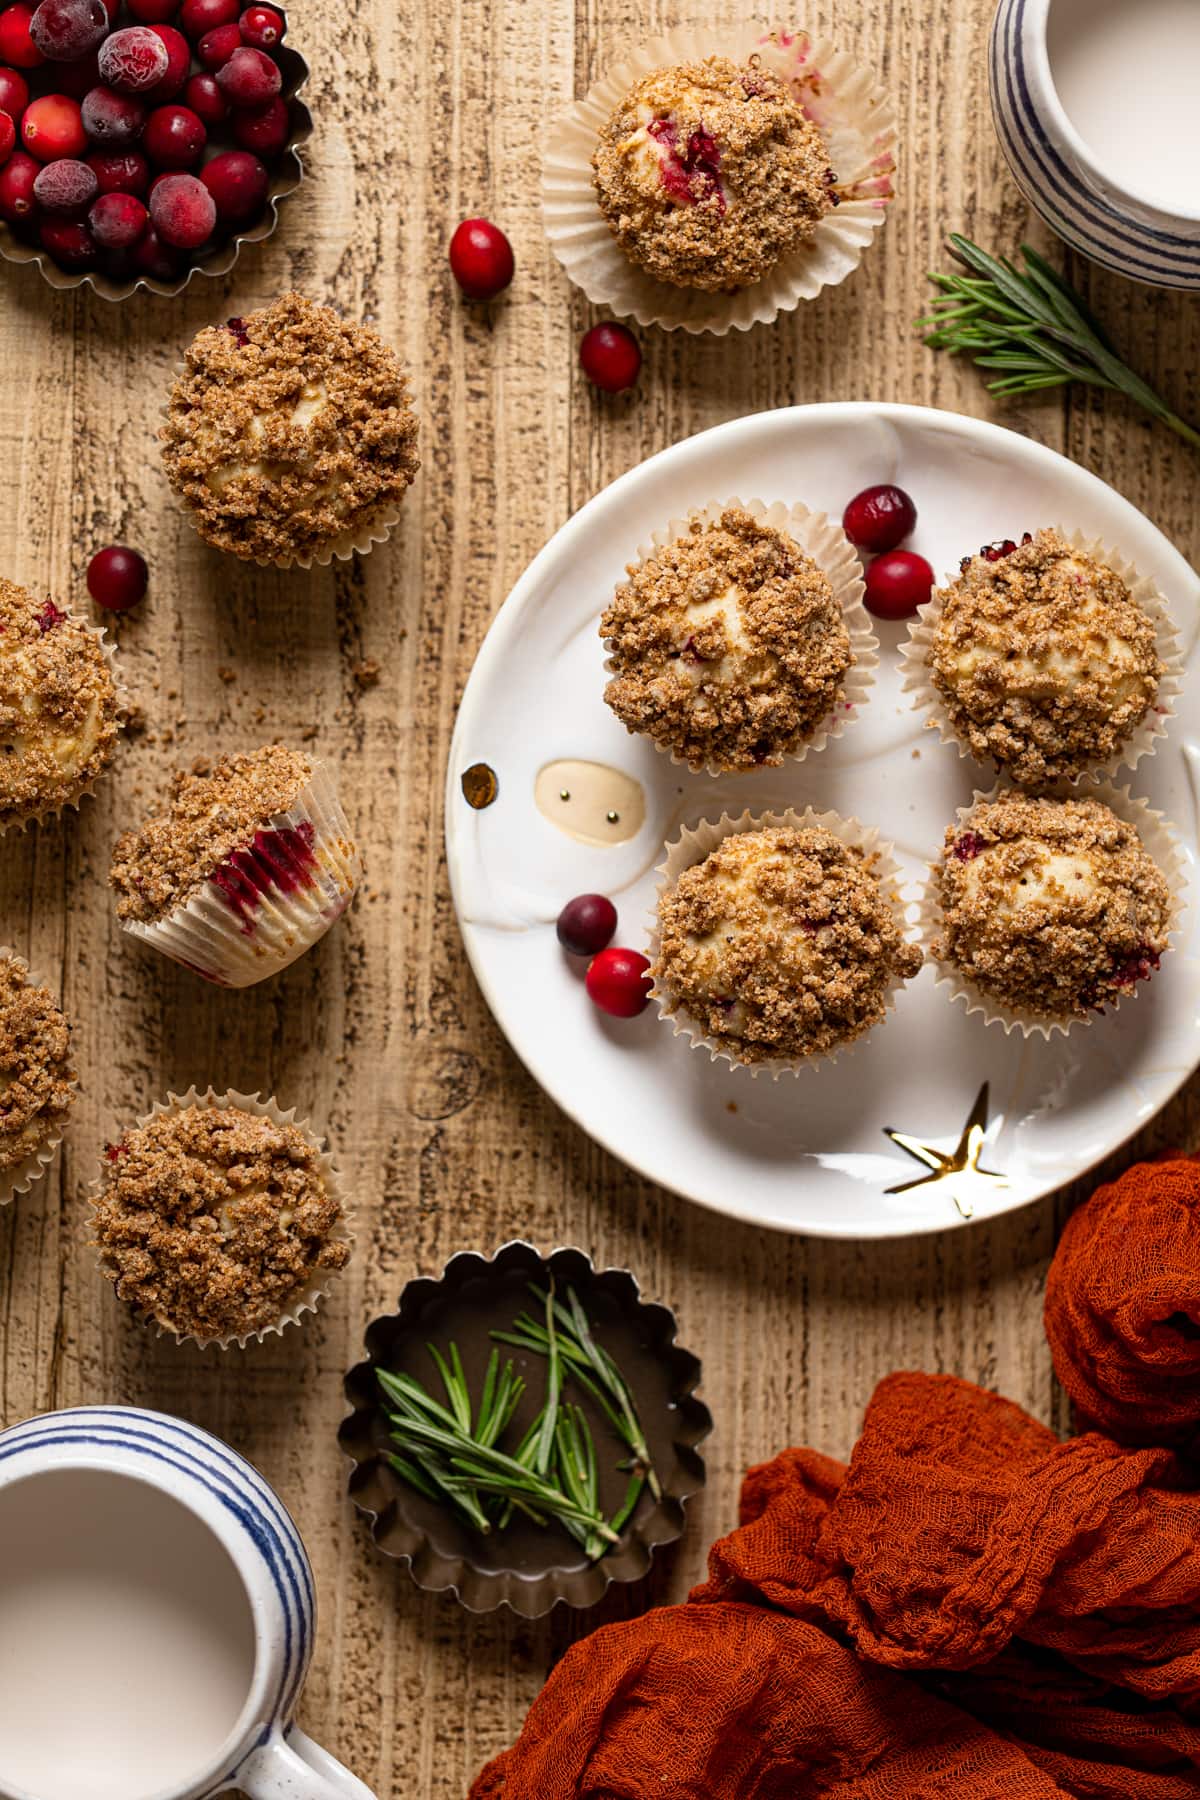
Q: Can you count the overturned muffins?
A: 1